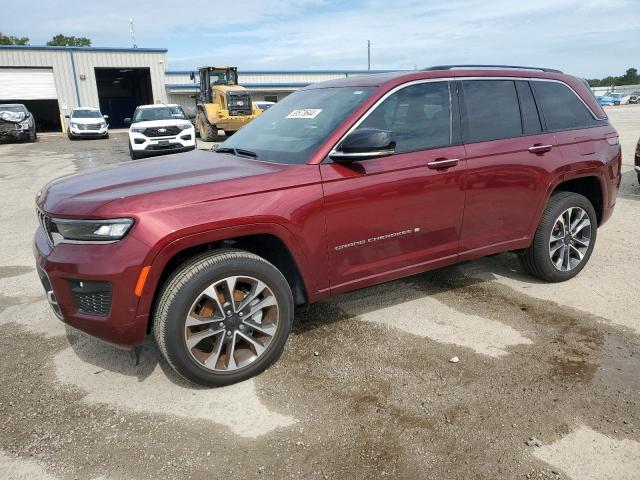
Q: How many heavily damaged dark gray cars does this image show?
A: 1